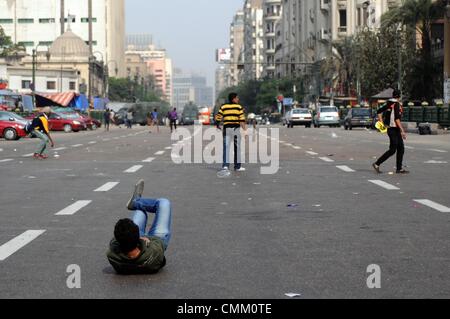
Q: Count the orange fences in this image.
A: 0